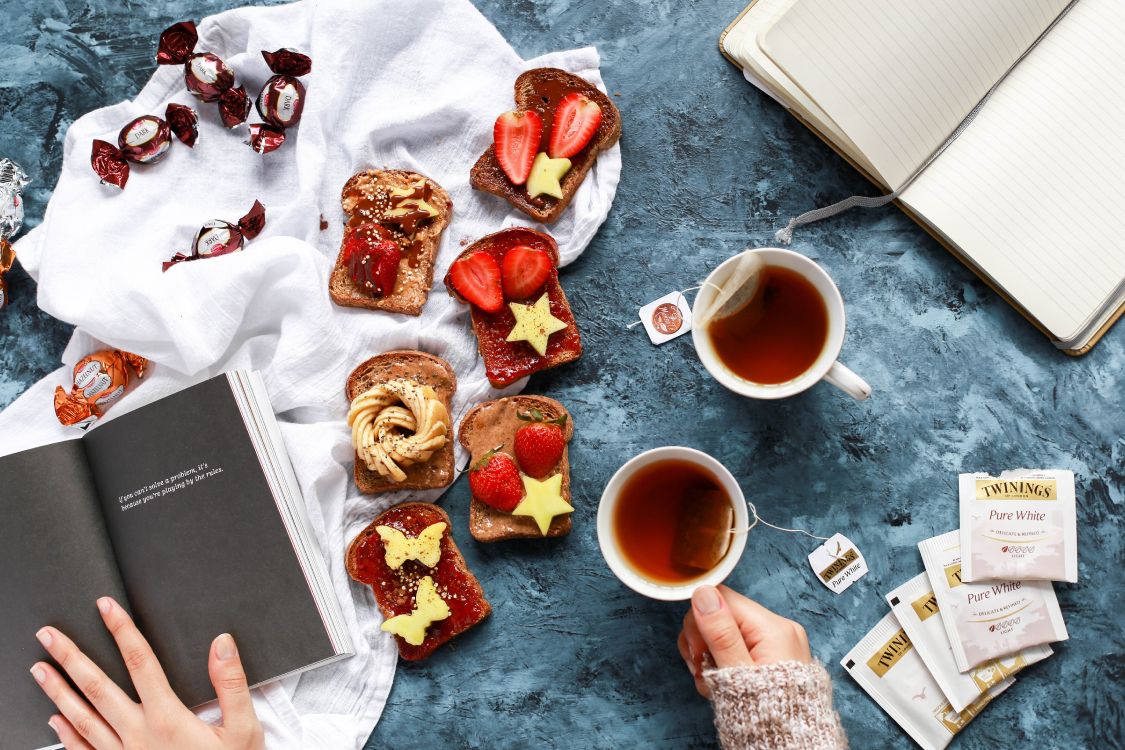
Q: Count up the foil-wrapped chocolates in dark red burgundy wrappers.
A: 4